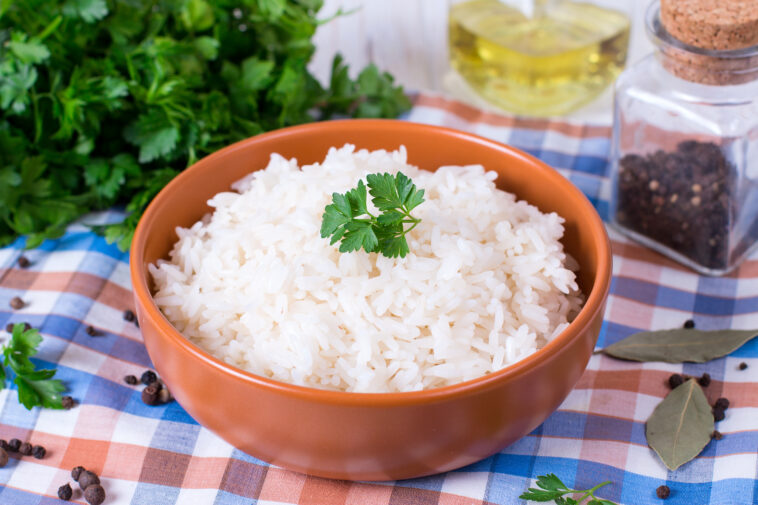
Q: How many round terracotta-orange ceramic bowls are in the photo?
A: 1